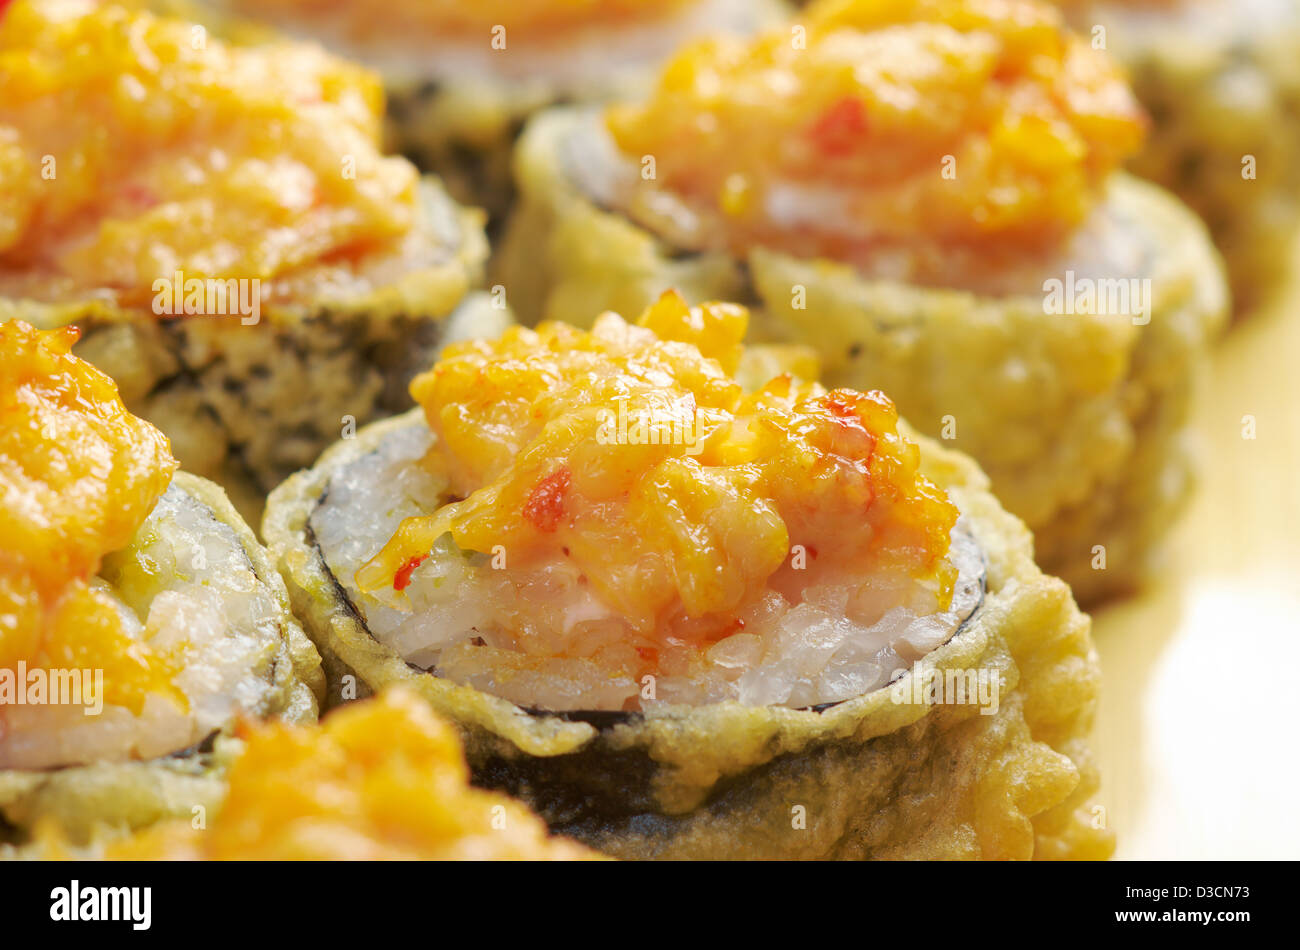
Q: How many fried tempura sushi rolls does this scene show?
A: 7